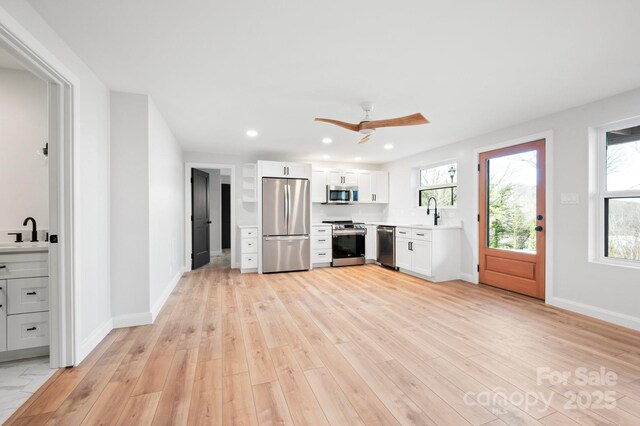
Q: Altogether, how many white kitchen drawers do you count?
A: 8